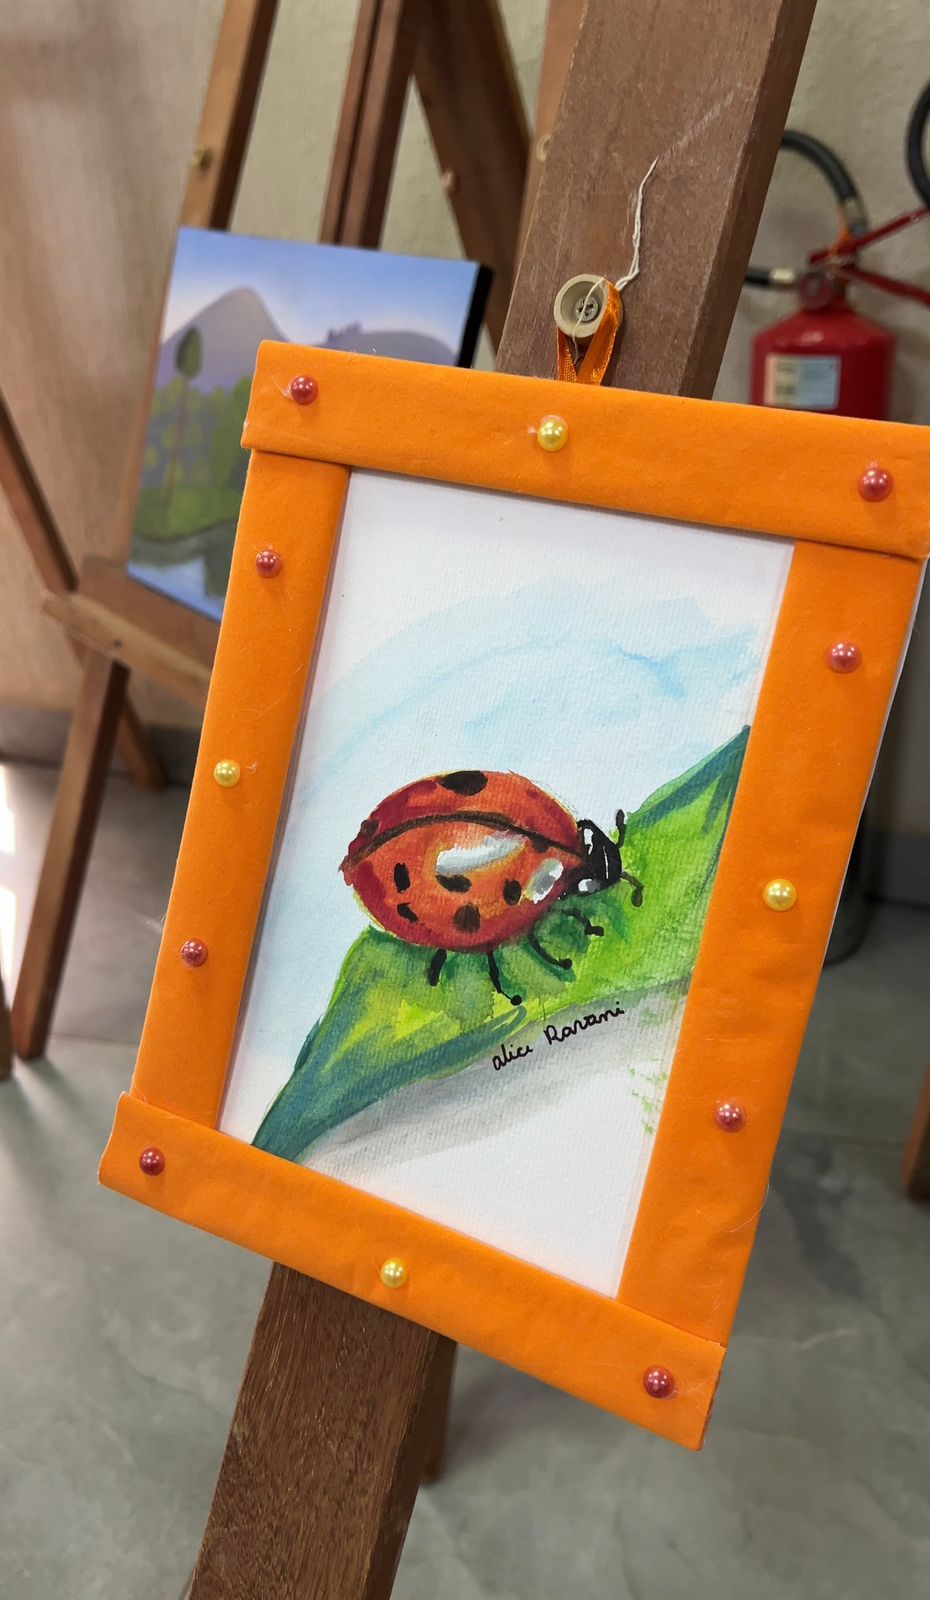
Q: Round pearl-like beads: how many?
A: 12